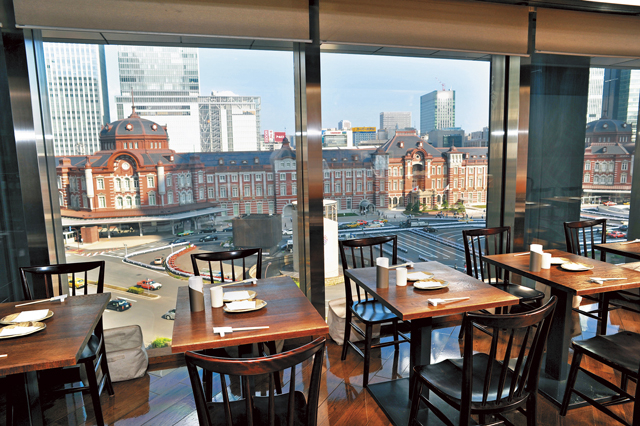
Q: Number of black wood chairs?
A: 8